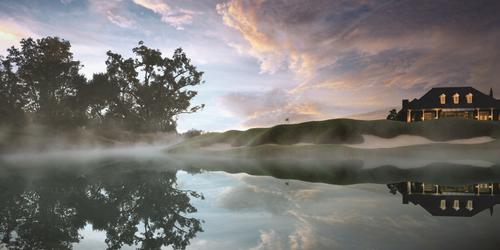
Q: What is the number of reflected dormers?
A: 3